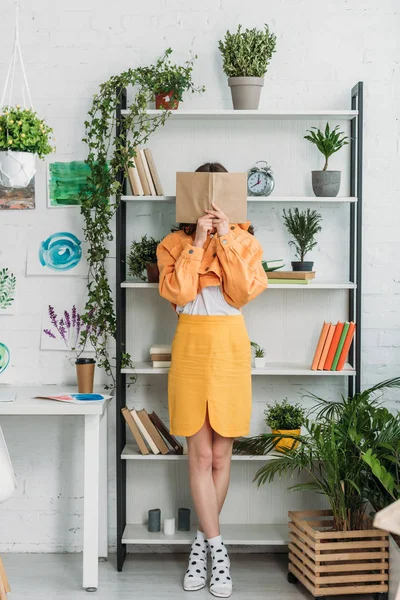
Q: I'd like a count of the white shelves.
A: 6